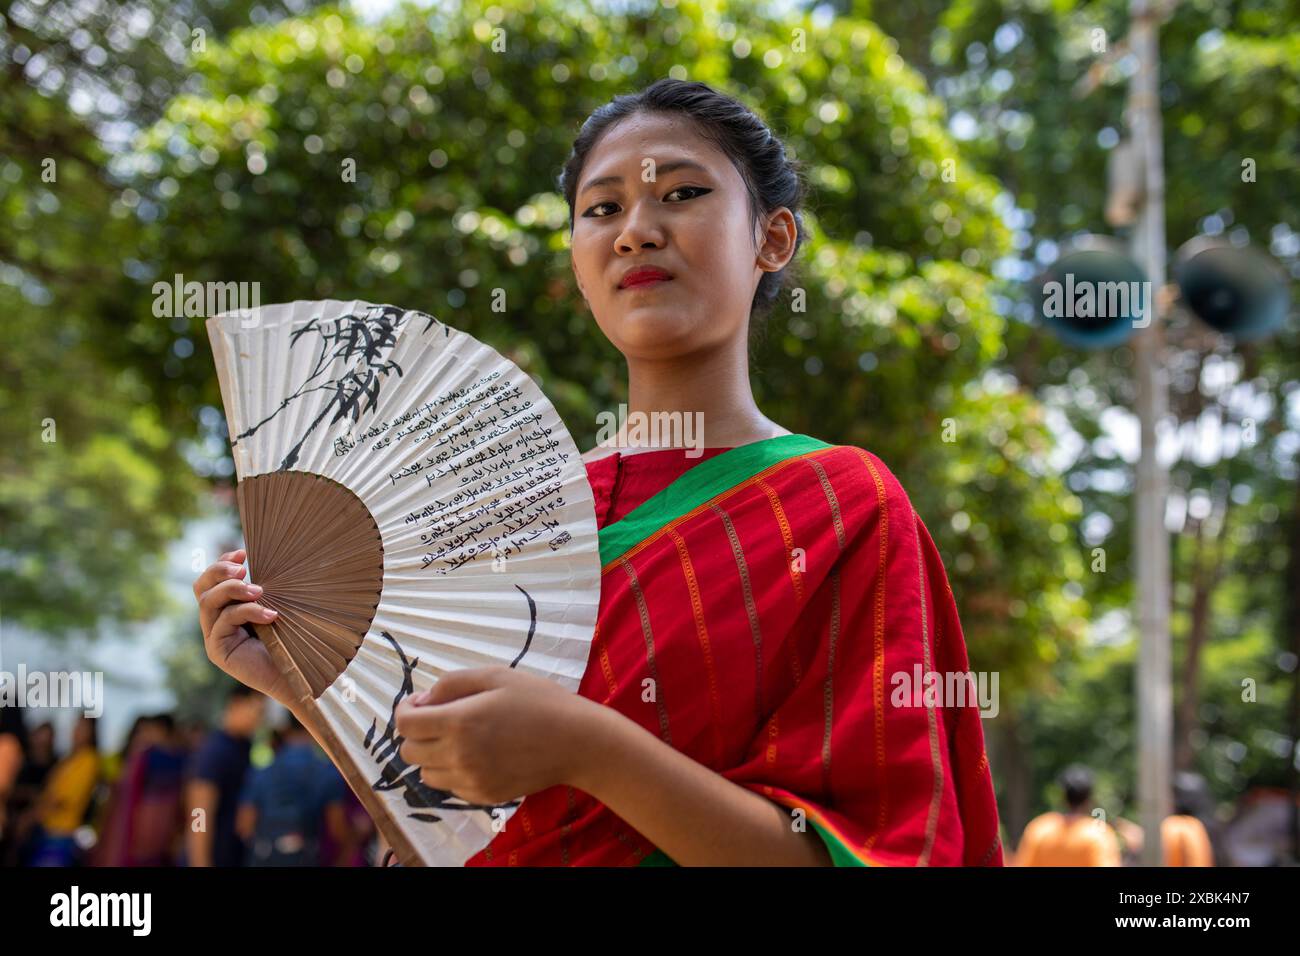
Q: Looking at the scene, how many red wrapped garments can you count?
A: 1